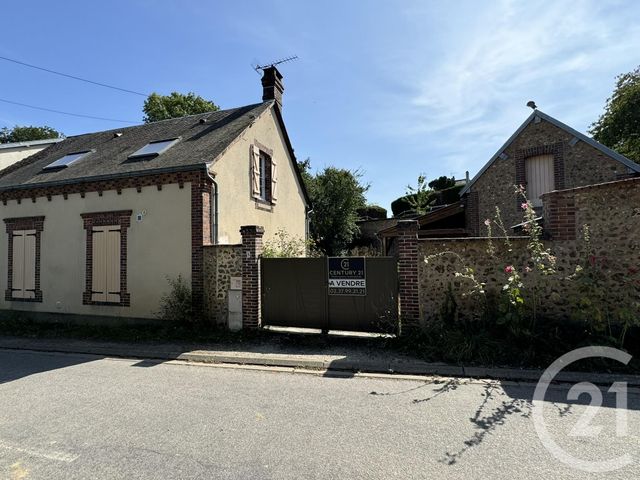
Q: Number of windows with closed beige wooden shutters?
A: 2